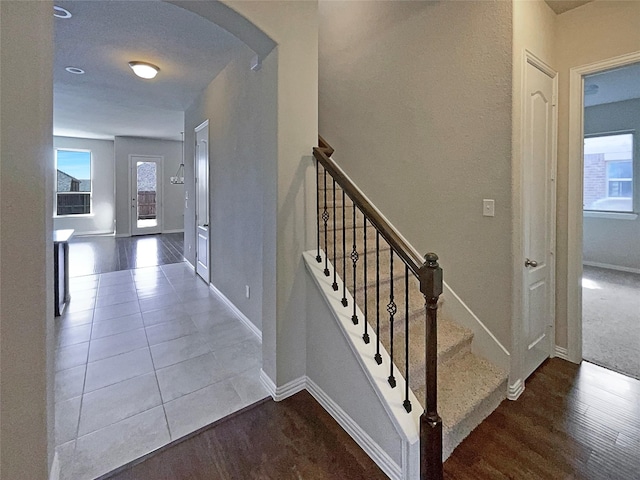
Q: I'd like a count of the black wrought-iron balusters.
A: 9